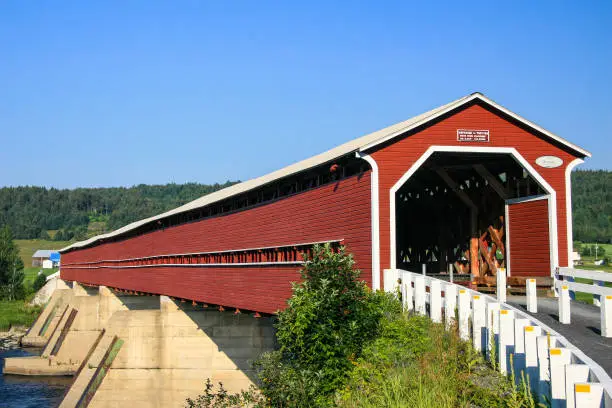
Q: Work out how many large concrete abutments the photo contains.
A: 3